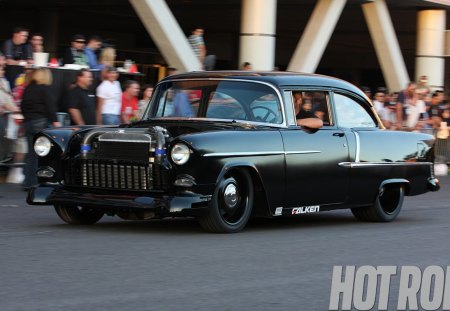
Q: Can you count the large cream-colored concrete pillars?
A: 5